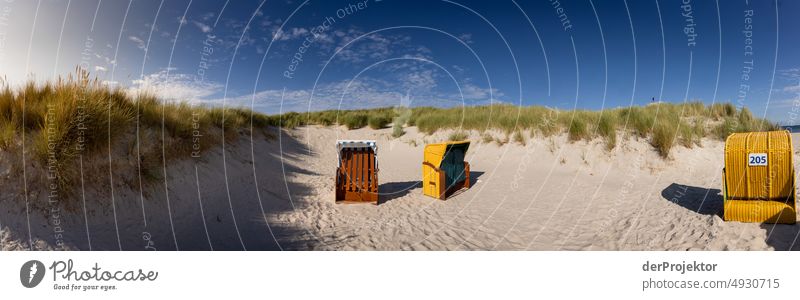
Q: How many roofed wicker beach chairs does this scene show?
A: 3